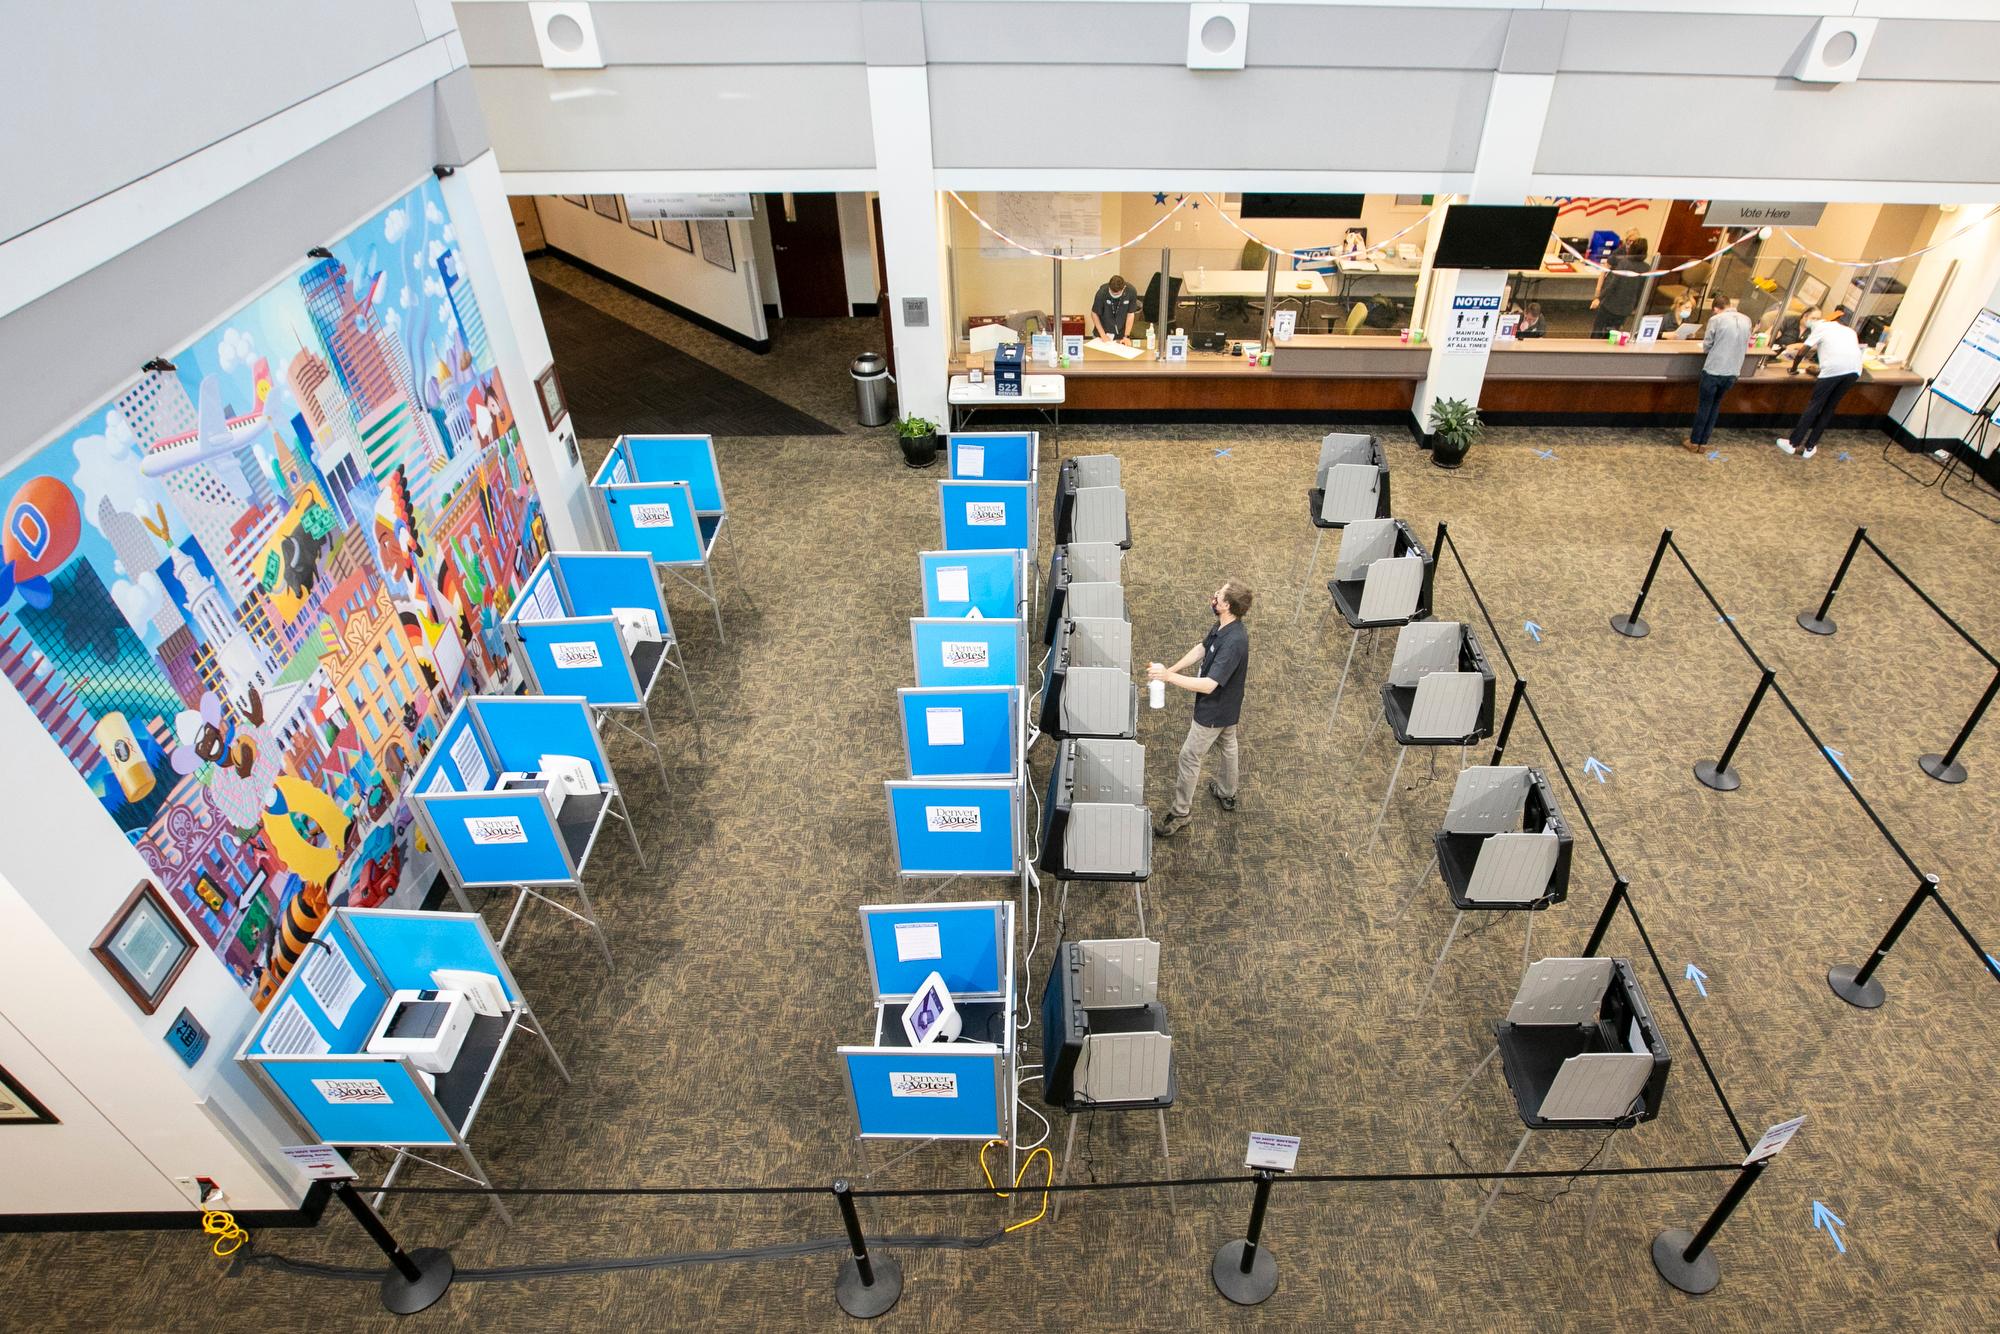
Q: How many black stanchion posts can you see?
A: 12